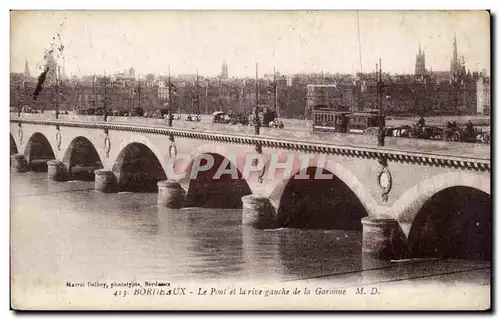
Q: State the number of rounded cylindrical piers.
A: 6